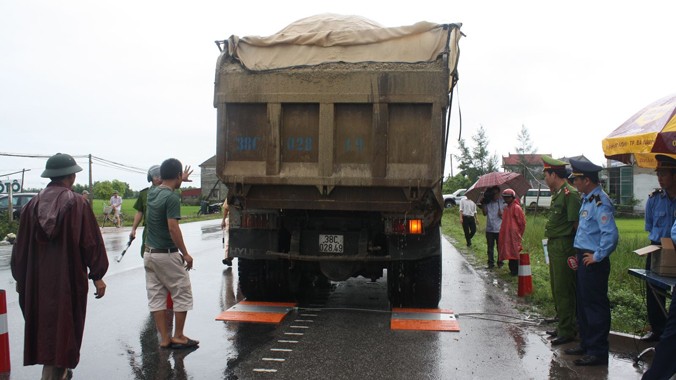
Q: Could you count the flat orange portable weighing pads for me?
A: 2